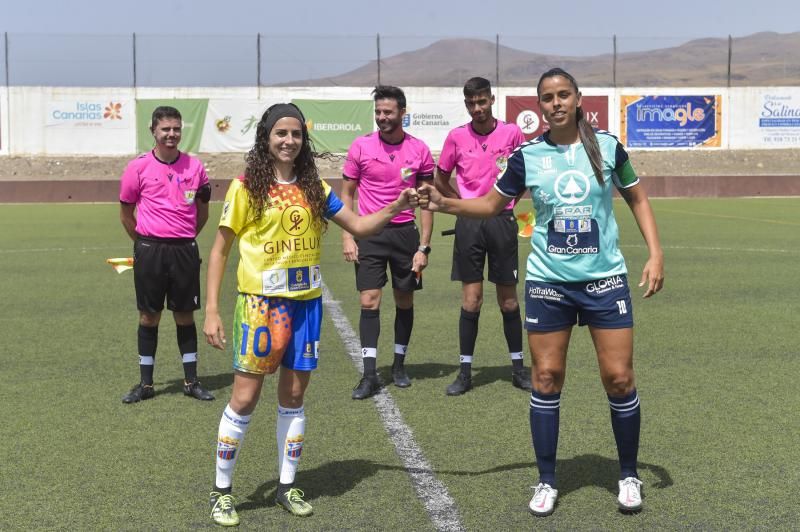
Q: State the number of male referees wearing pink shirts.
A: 3